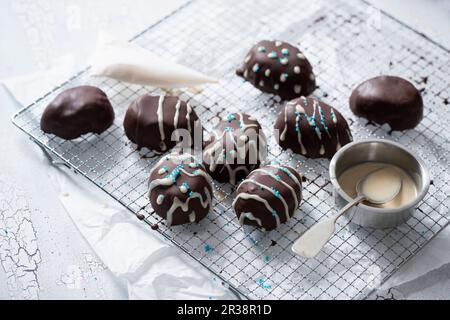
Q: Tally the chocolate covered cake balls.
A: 8